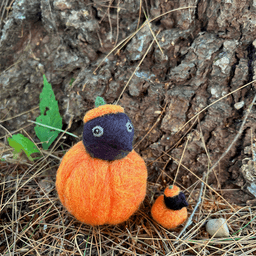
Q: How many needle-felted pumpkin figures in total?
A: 2